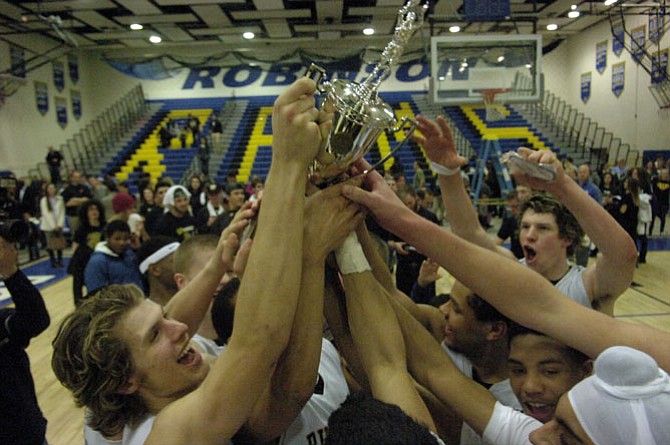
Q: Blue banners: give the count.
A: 13